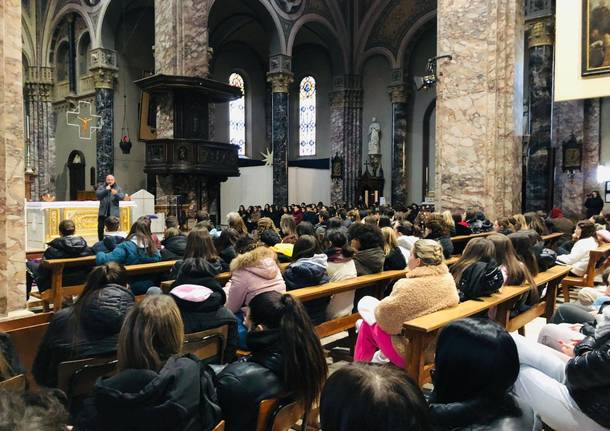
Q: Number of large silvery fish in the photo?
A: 0